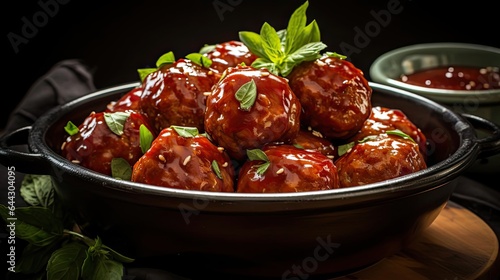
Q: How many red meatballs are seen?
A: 11